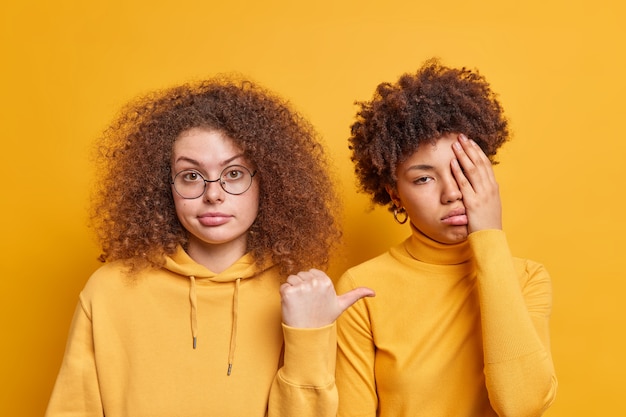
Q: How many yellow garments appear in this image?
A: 2